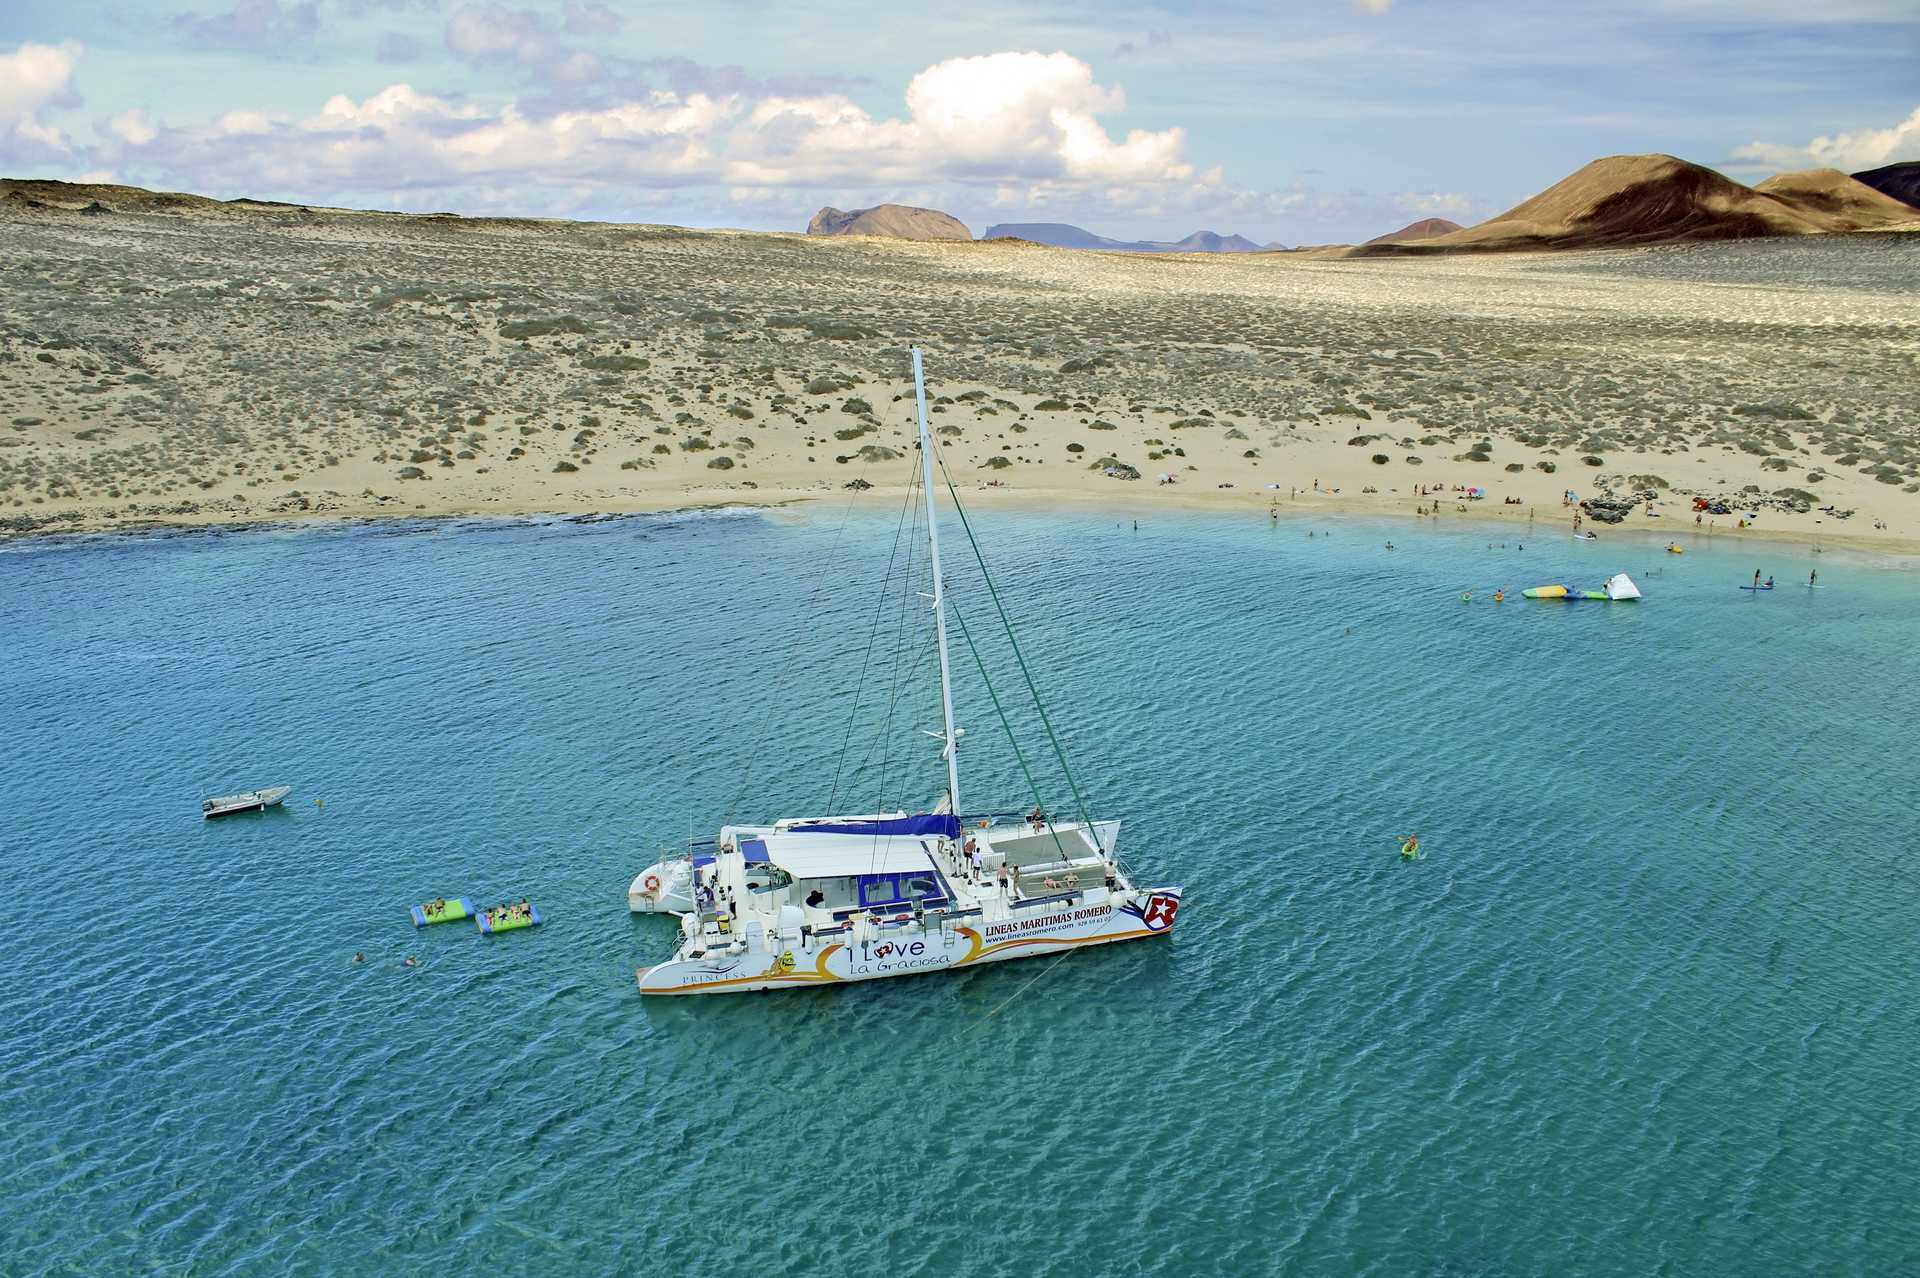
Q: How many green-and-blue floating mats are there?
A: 2